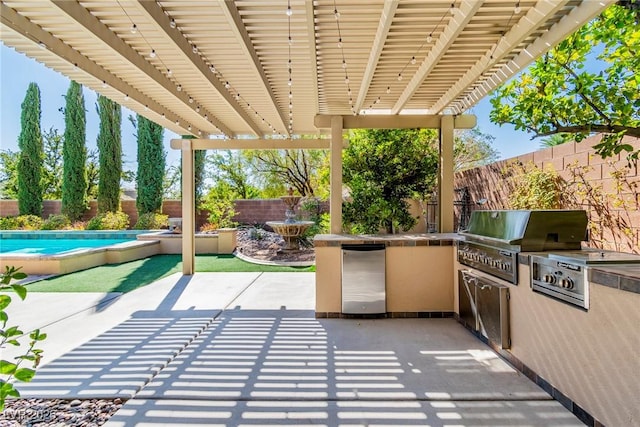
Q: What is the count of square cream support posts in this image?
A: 3